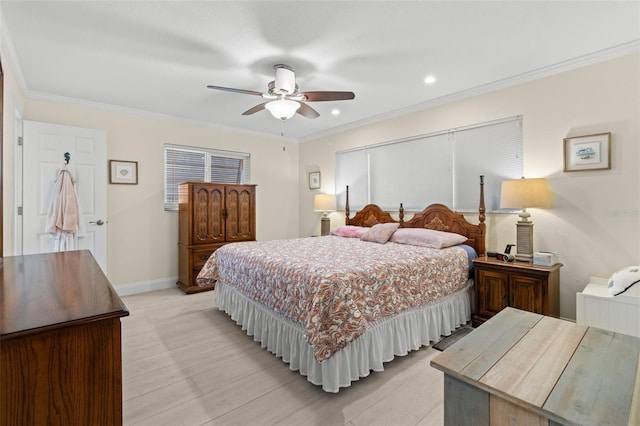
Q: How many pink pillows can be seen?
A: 3